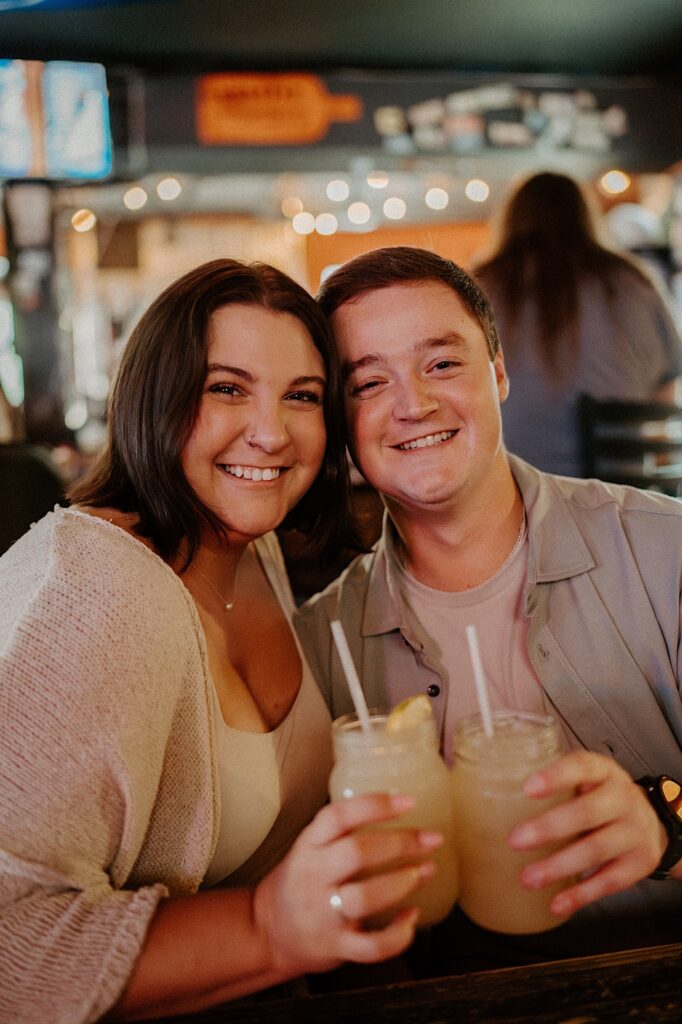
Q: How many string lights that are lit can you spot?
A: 13